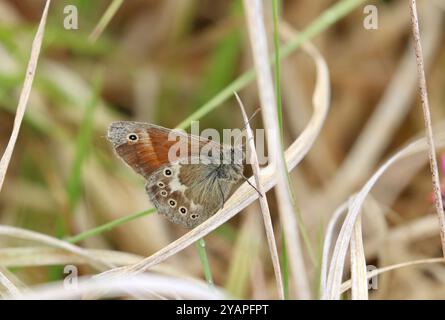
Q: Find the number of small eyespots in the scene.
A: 7